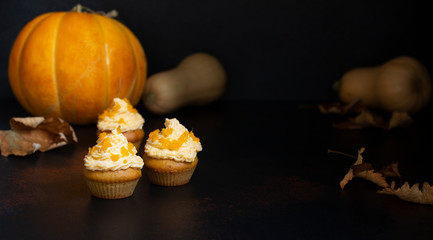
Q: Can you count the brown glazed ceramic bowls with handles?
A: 0